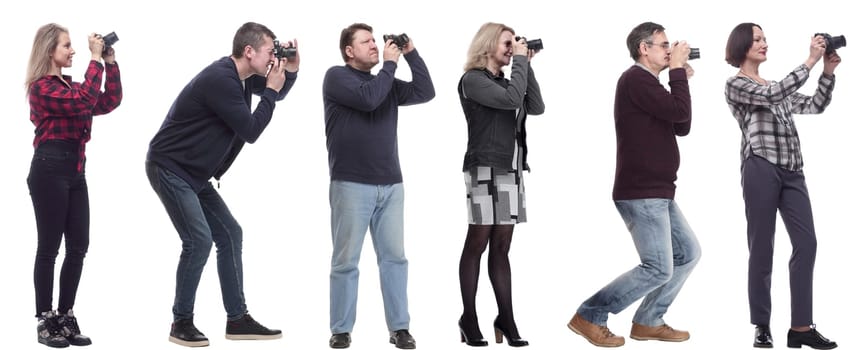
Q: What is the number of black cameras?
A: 6